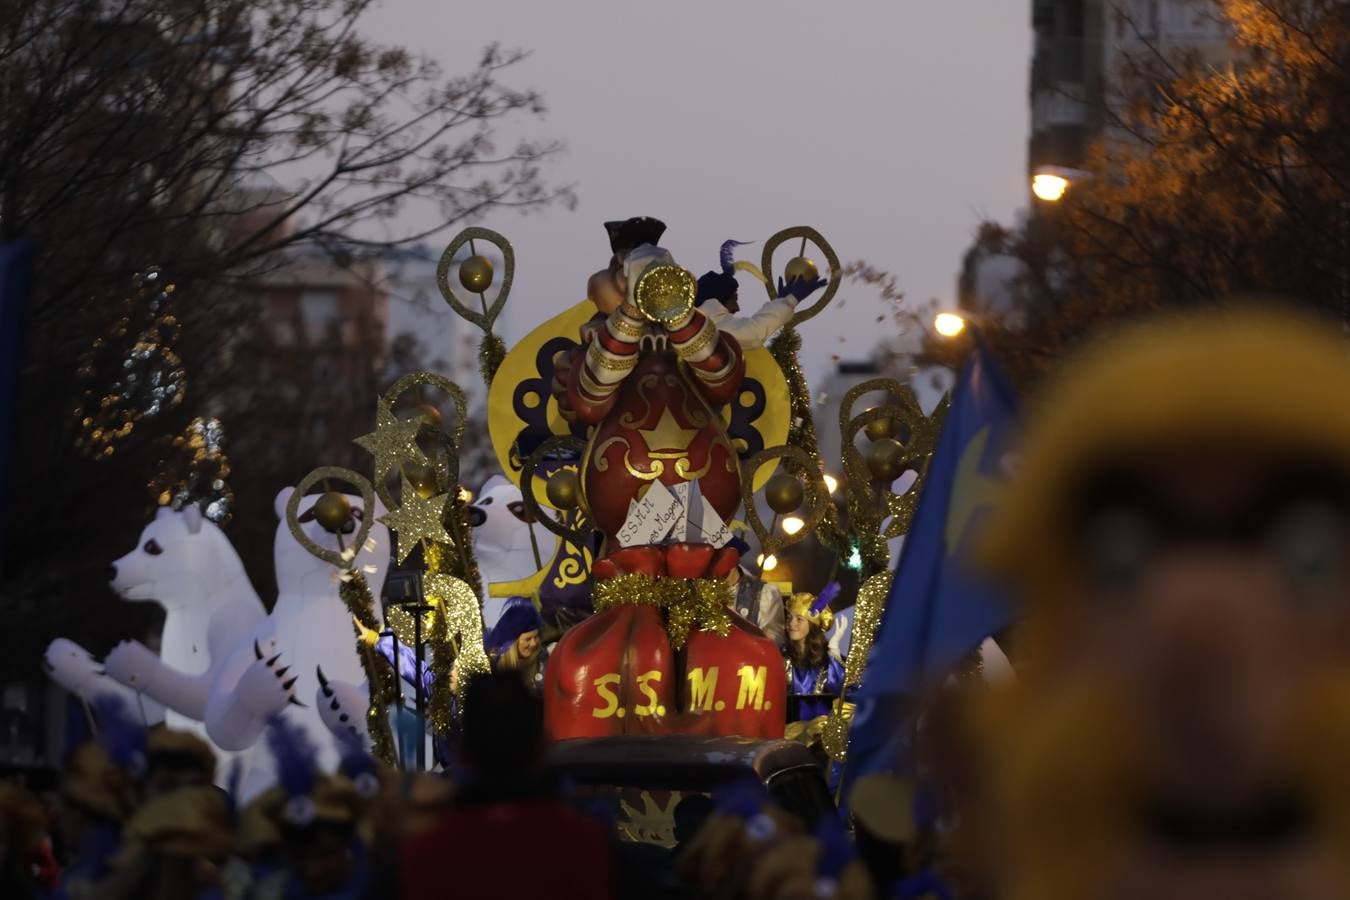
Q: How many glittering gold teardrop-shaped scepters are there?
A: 9